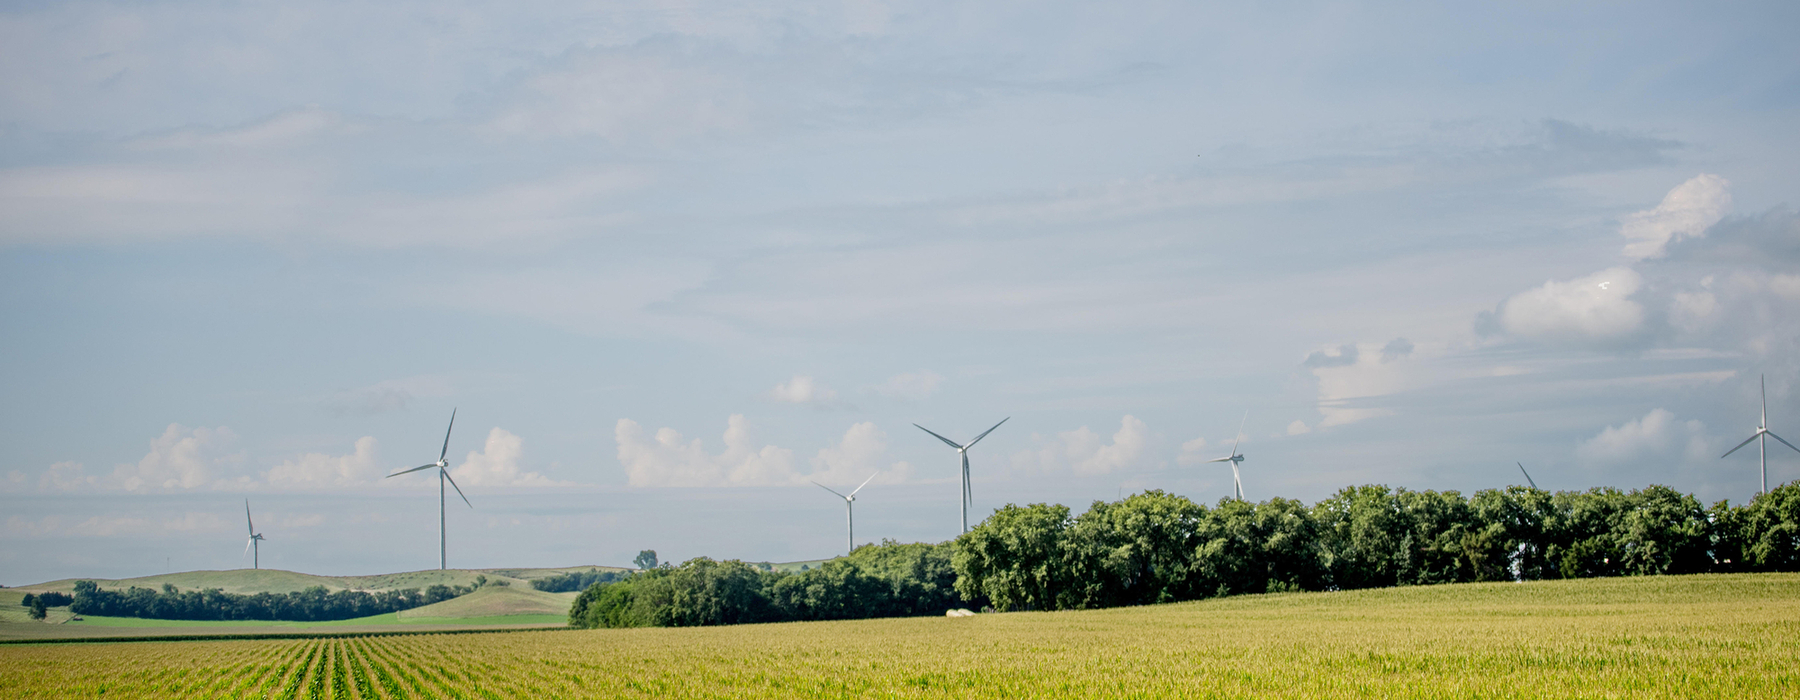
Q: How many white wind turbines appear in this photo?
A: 7